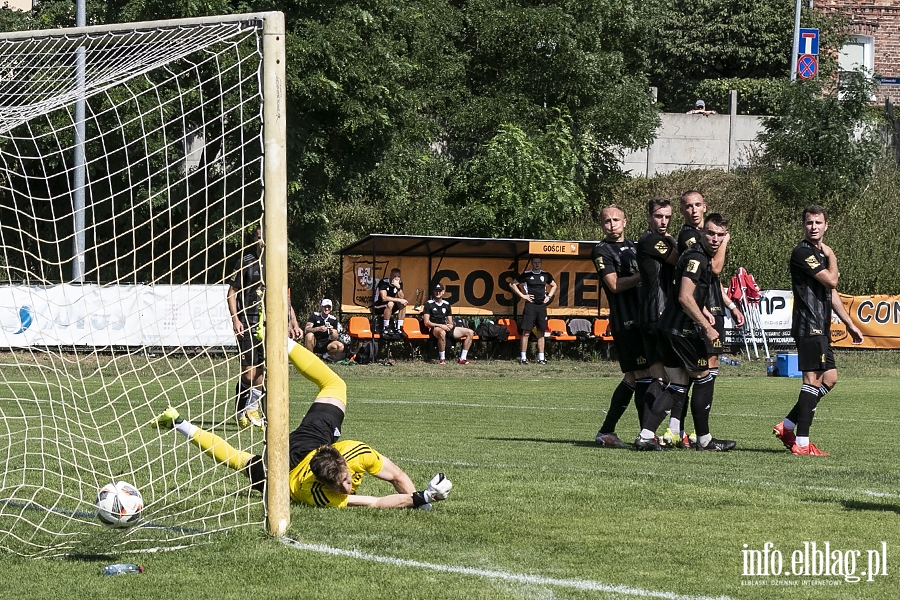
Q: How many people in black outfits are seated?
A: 3